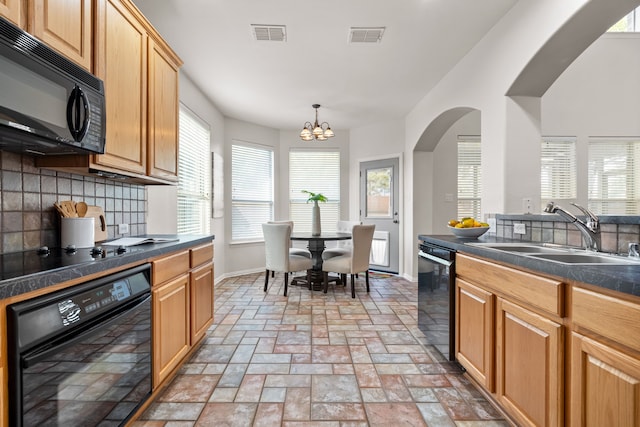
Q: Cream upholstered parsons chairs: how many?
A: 4